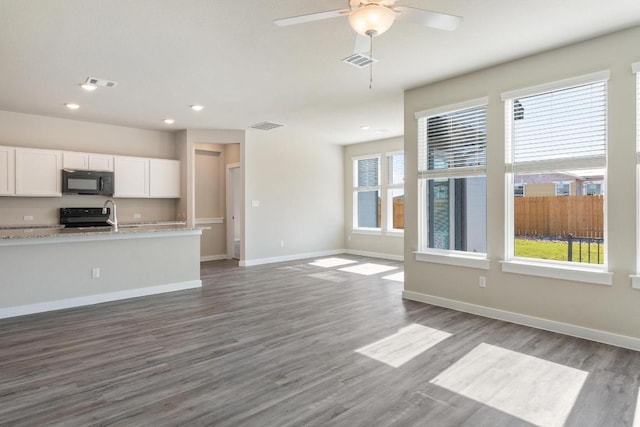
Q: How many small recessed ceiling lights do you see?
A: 5